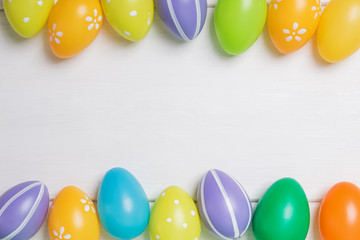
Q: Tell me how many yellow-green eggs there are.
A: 3